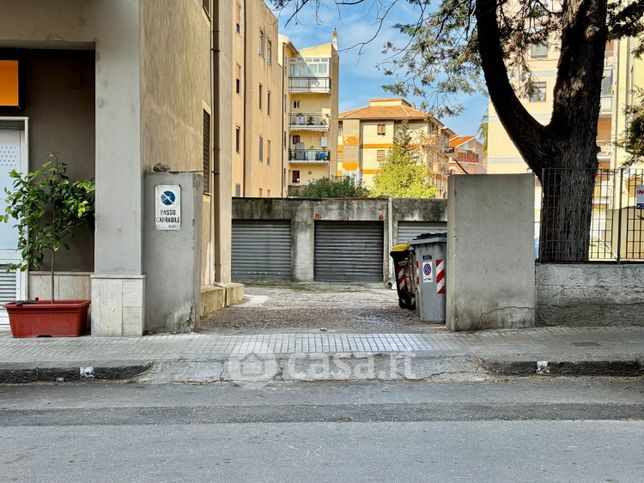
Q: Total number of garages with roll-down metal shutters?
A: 3